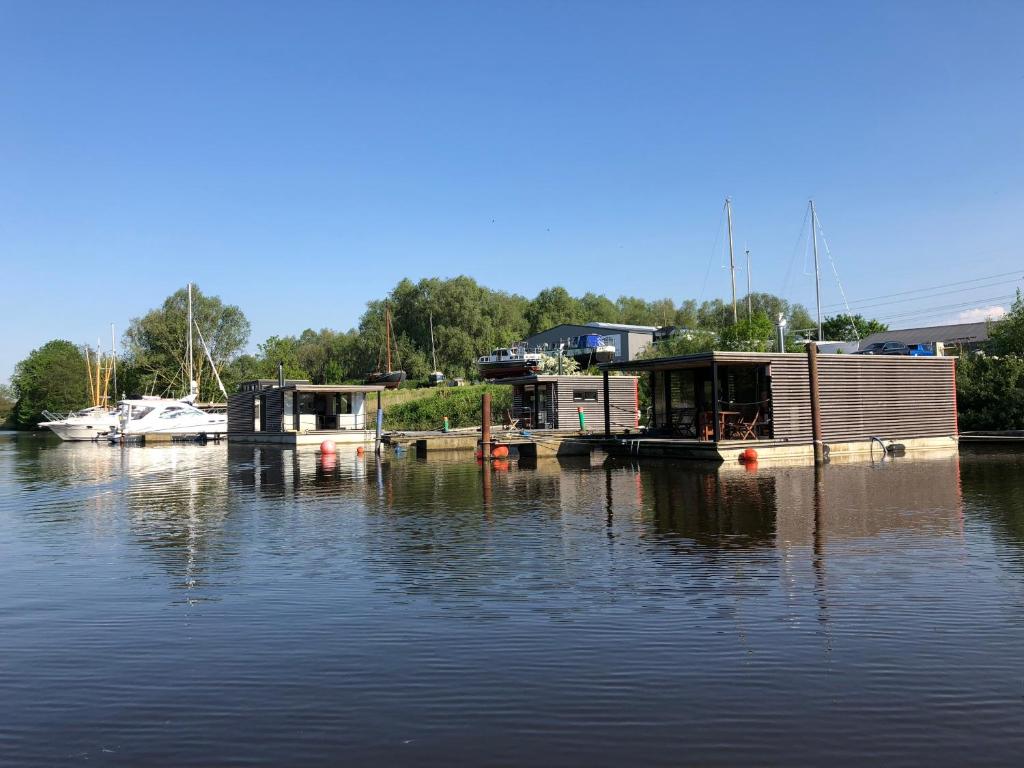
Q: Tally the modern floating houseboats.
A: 3